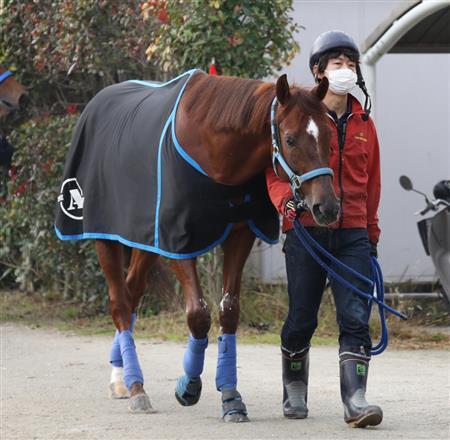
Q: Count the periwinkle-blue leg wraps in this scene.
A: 4